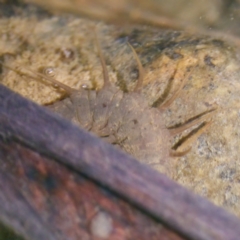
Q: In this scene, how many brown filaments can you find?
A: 7